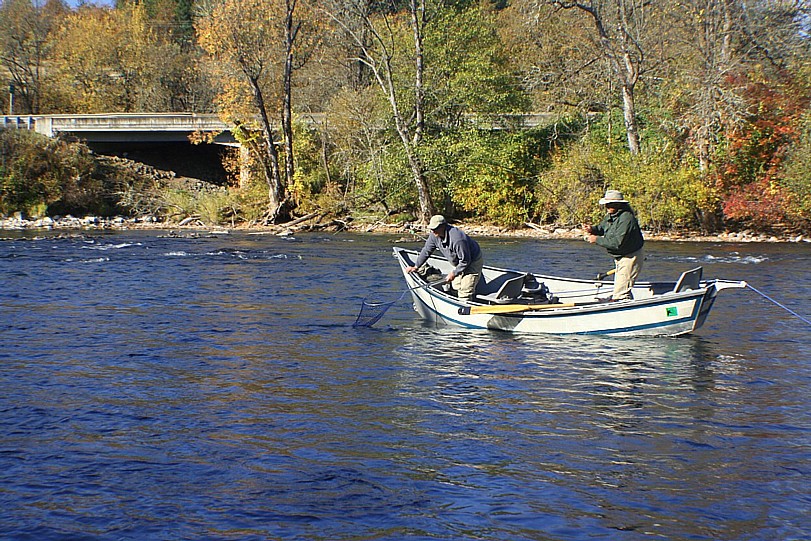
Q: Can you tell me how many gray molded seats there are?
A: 2